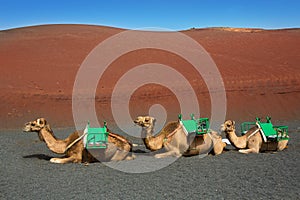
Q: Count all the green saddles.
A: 3